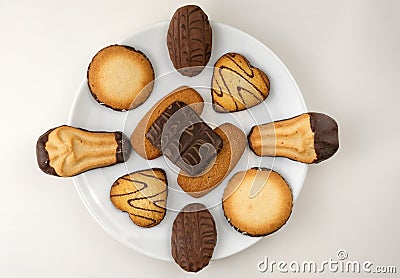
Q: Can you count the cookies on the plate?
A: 12